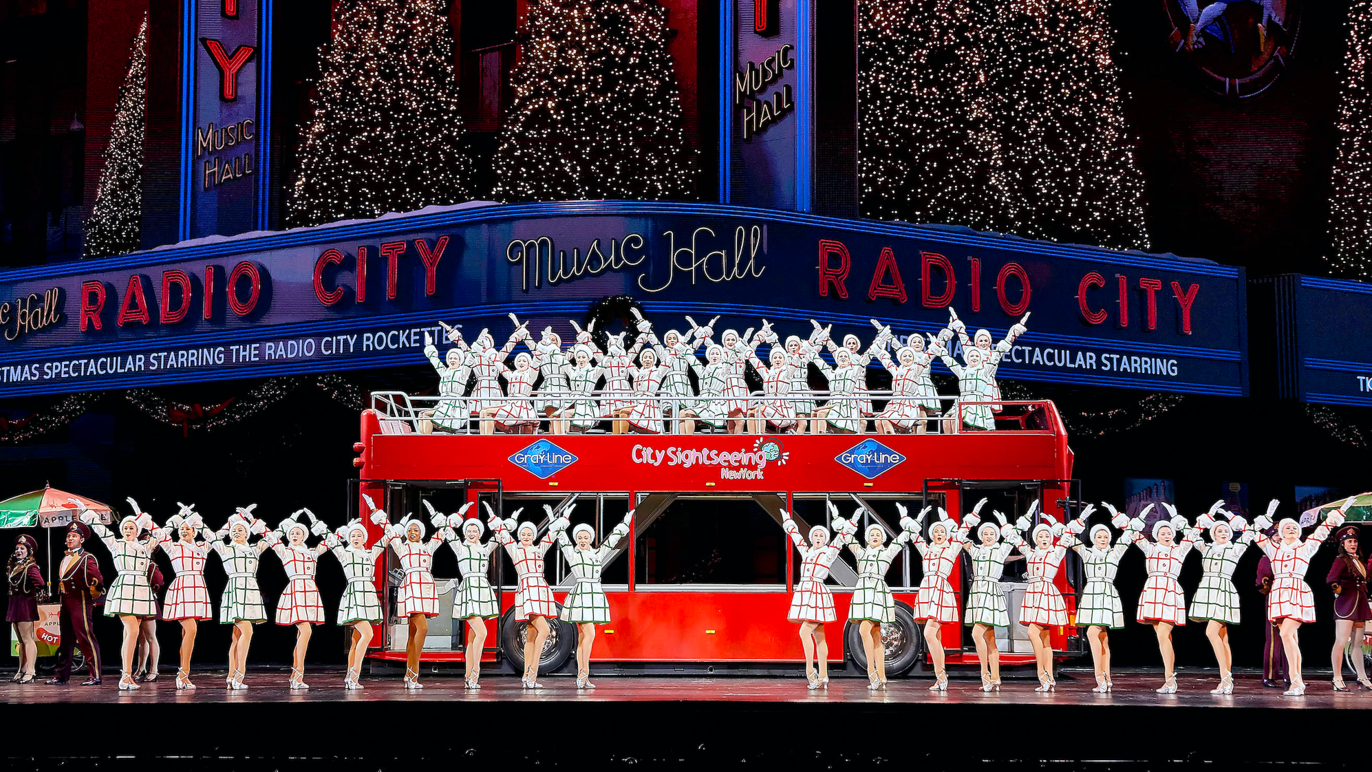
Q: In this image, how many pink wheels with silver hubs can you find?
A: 0